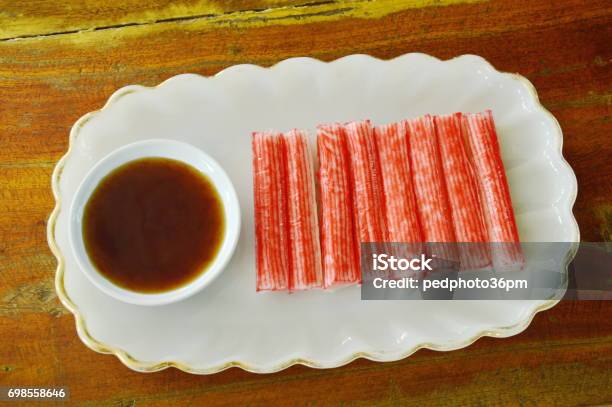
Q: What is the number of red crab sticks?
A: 8